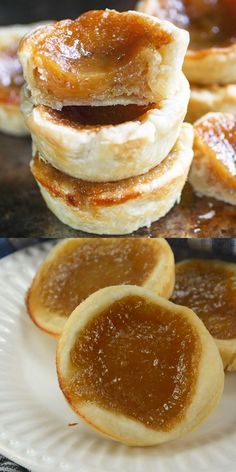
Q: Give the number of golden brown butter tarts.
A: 10